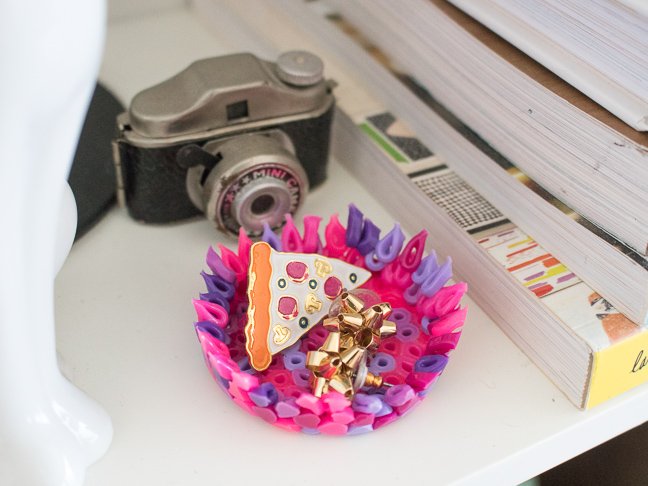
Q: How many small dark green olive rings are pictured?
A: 4